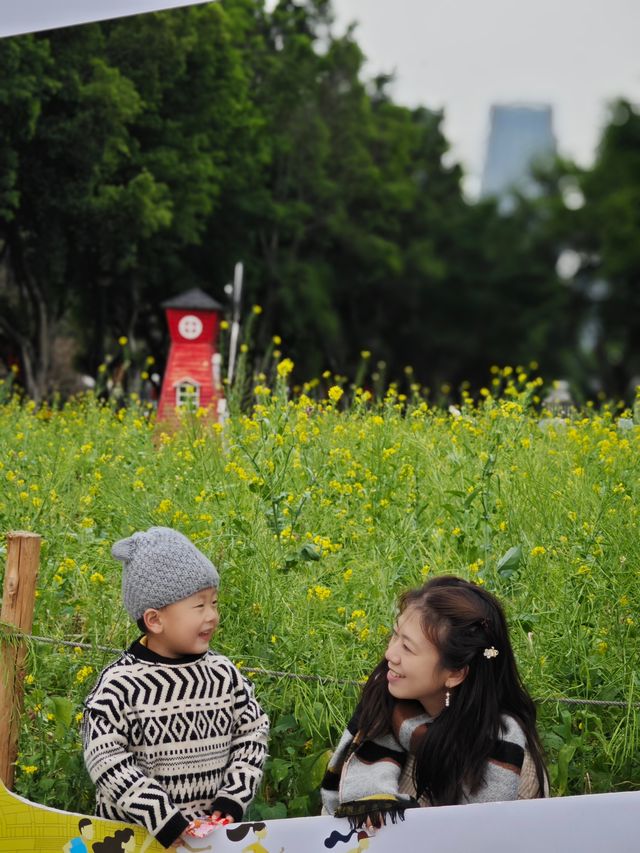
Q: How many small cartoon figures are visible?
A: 4